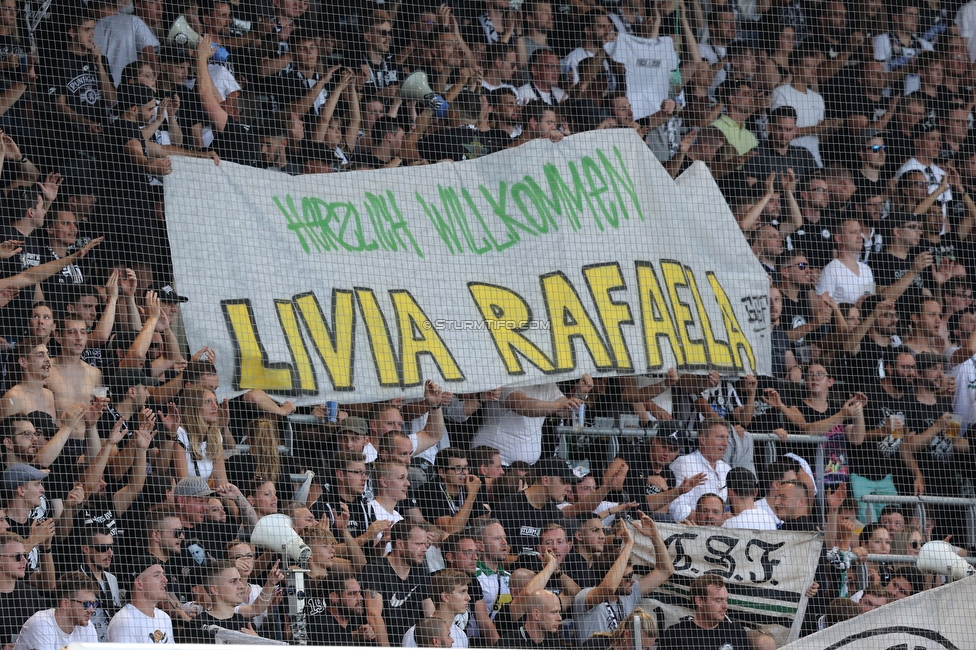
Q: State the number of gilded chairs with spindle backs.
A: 0